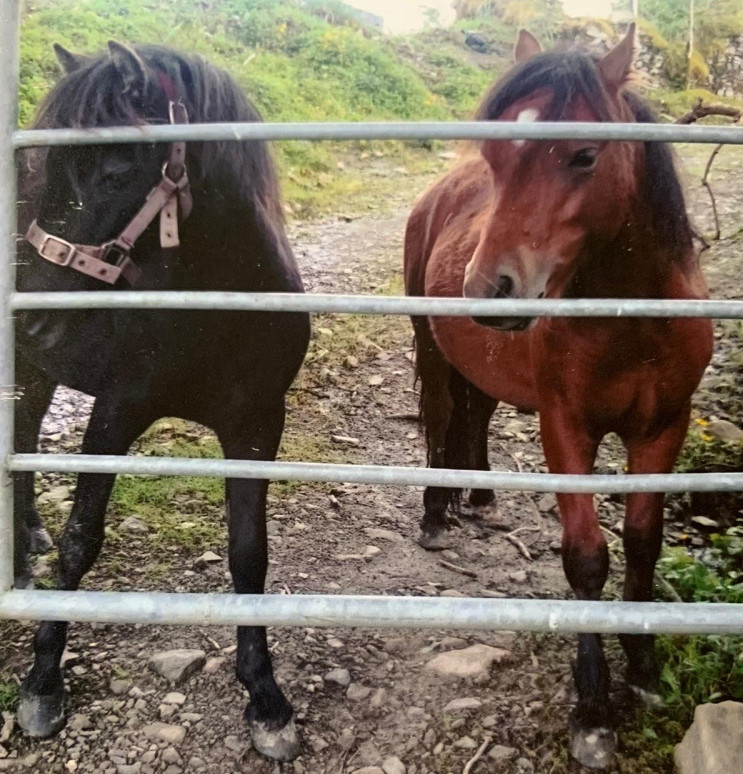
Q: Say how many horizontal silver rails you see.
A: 4